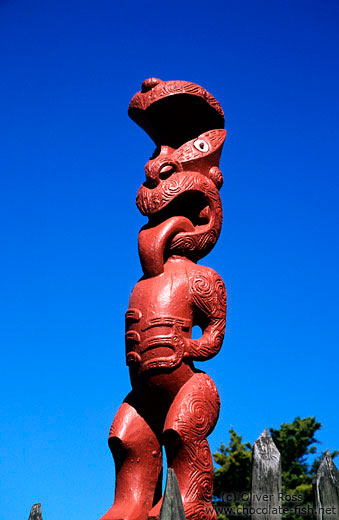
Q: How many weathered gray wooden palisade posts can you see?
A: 4